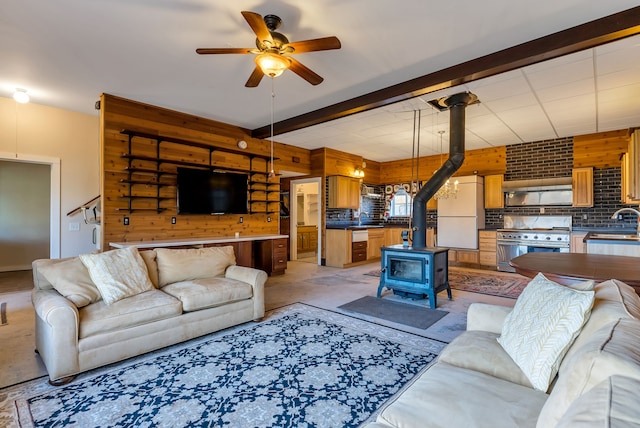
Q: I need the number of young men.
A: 0